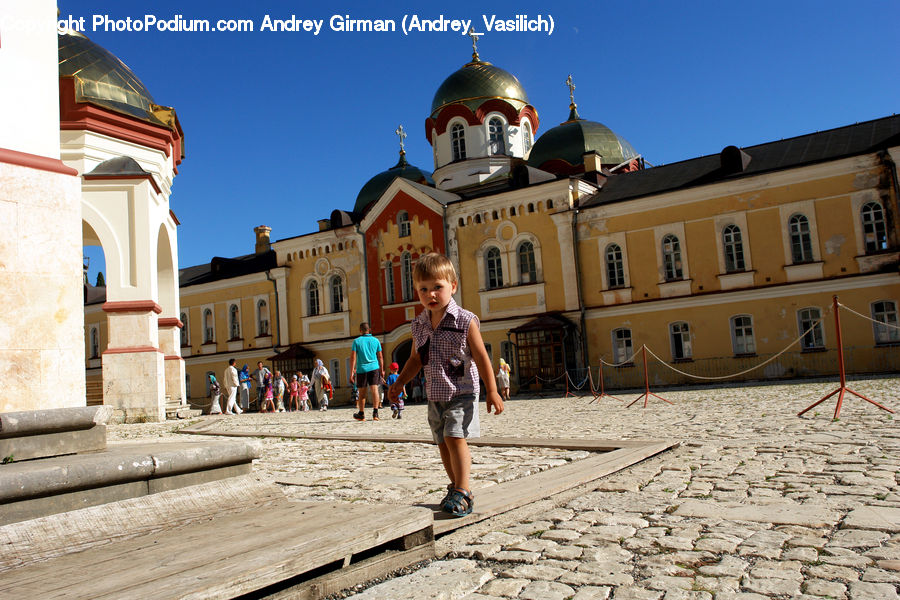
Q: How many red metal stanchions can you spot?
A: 6